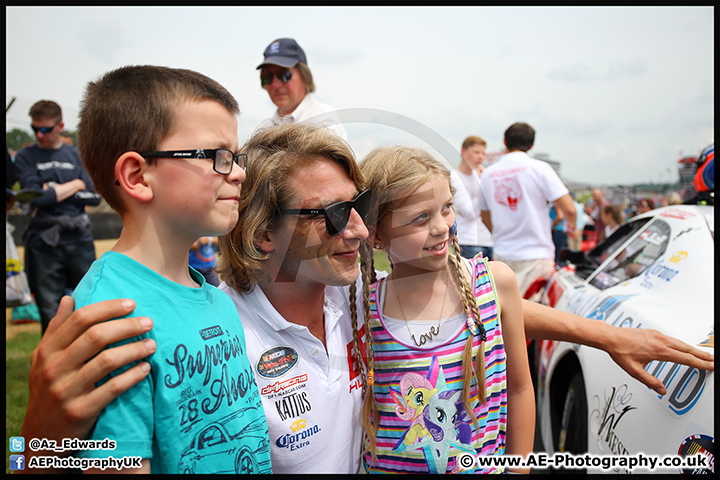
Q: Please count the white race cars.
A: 1